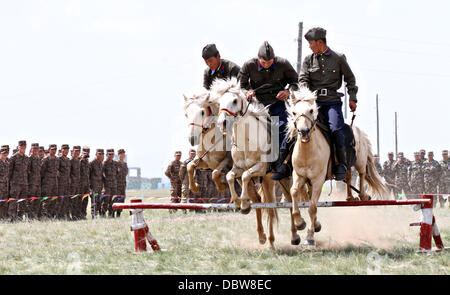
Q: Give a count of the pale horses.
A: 3